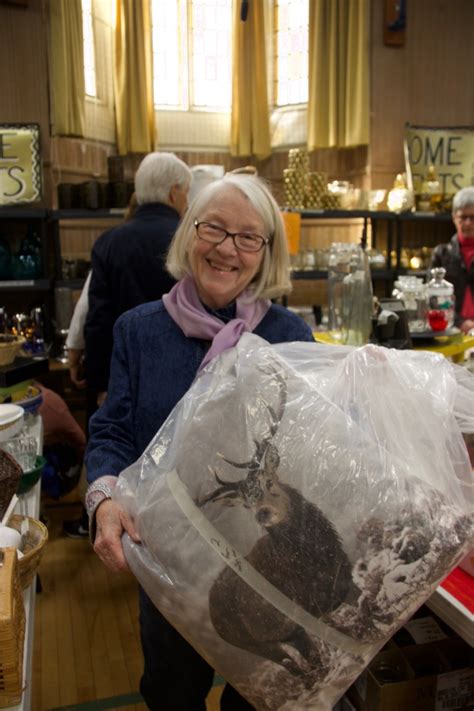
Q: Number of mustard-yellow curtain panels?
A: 4